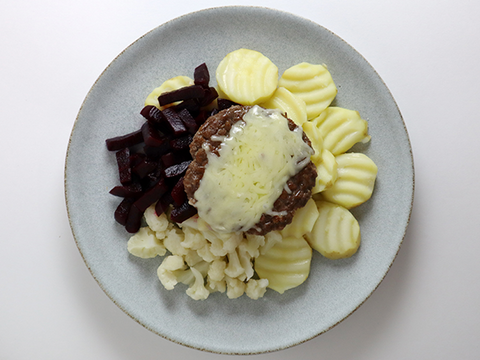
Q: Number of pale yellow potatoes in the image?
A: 11